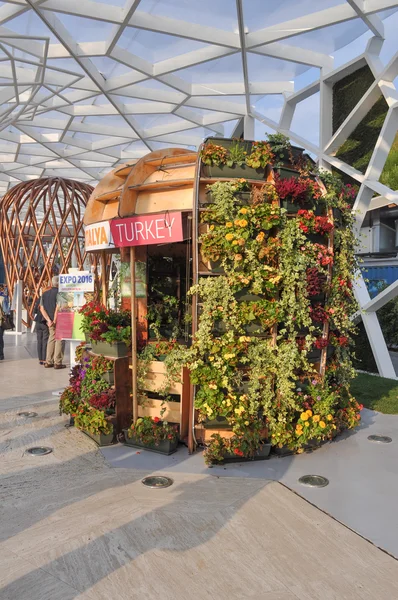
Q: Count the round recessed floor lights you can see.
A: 5